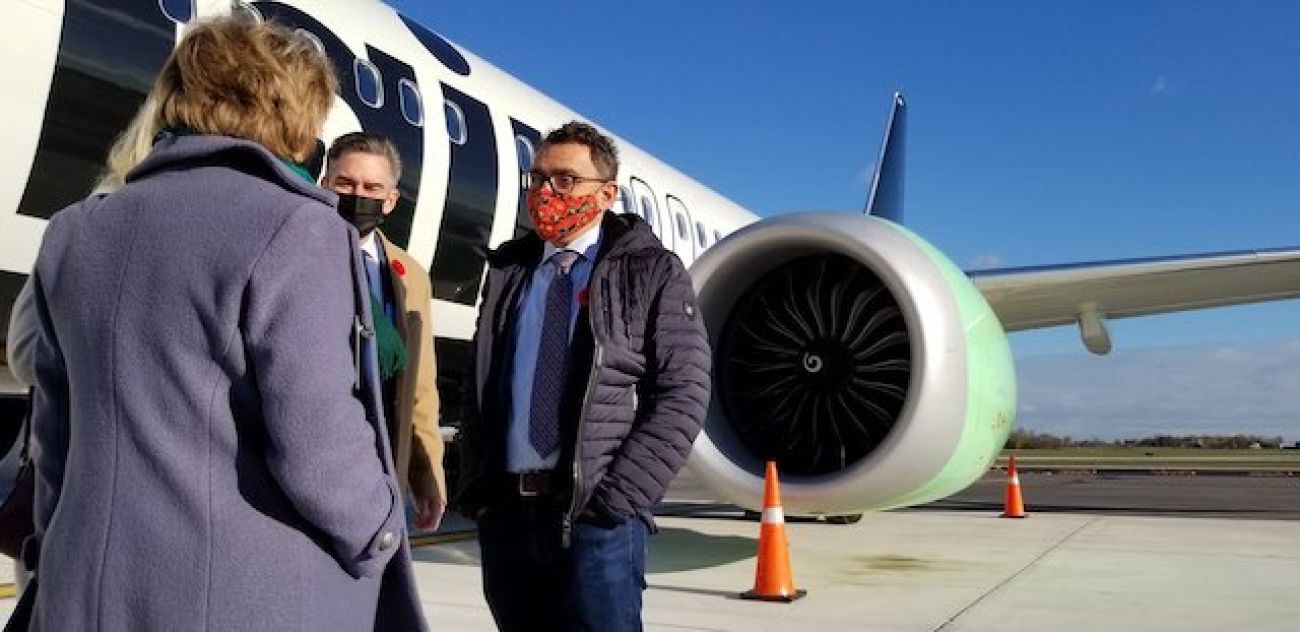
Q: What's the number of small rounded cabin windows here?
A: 12